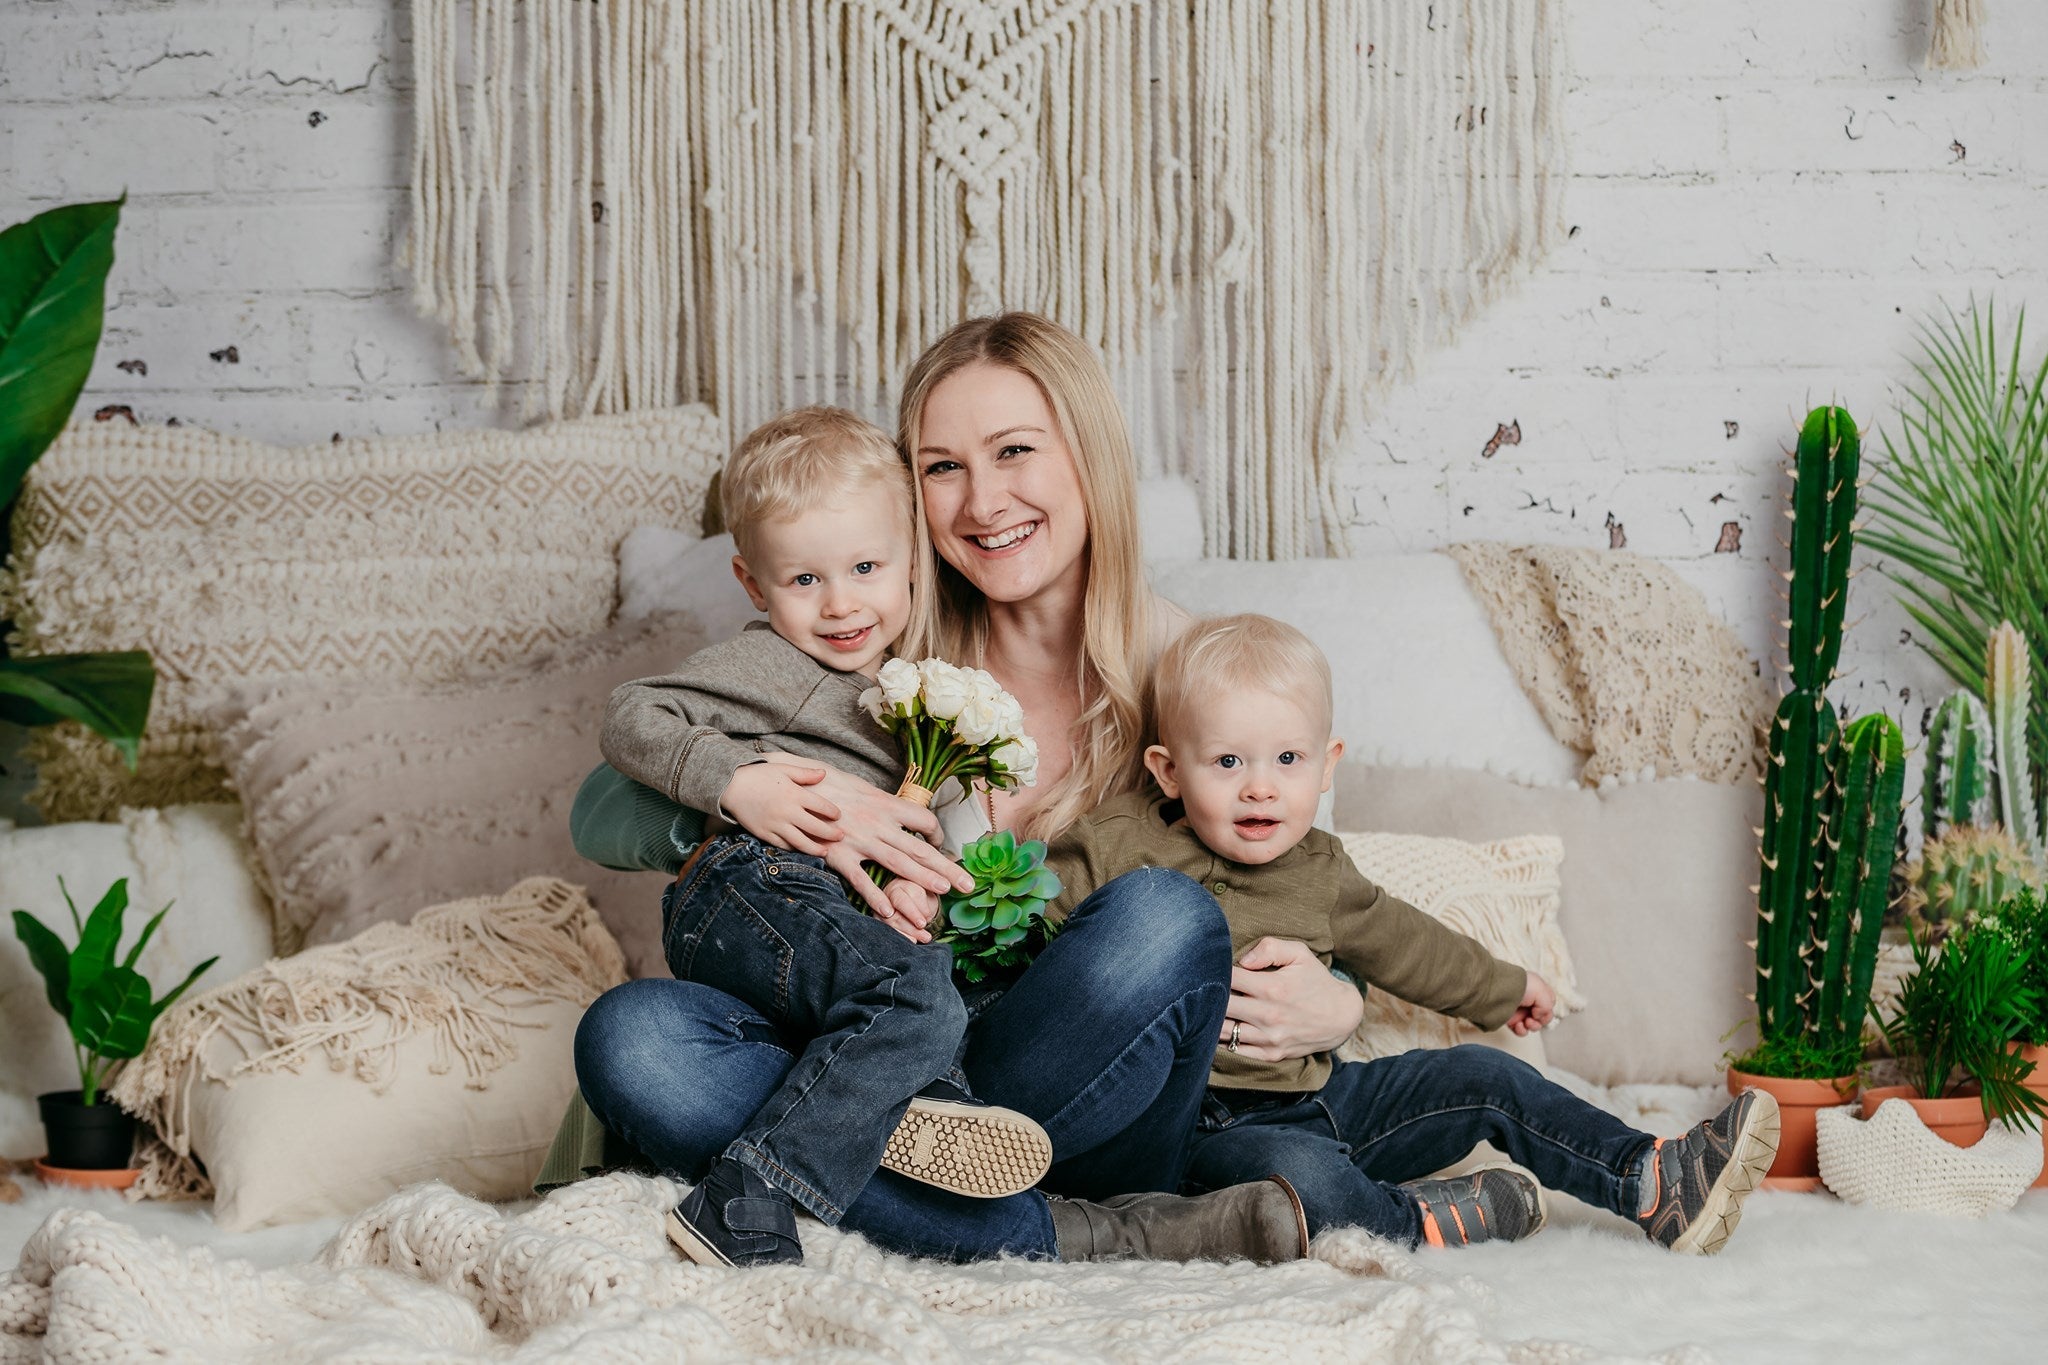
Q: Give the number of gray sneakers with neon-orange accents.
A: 2